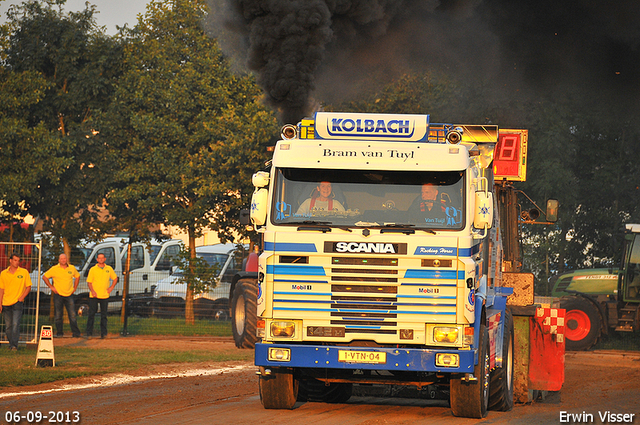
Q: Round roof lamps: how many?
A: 2